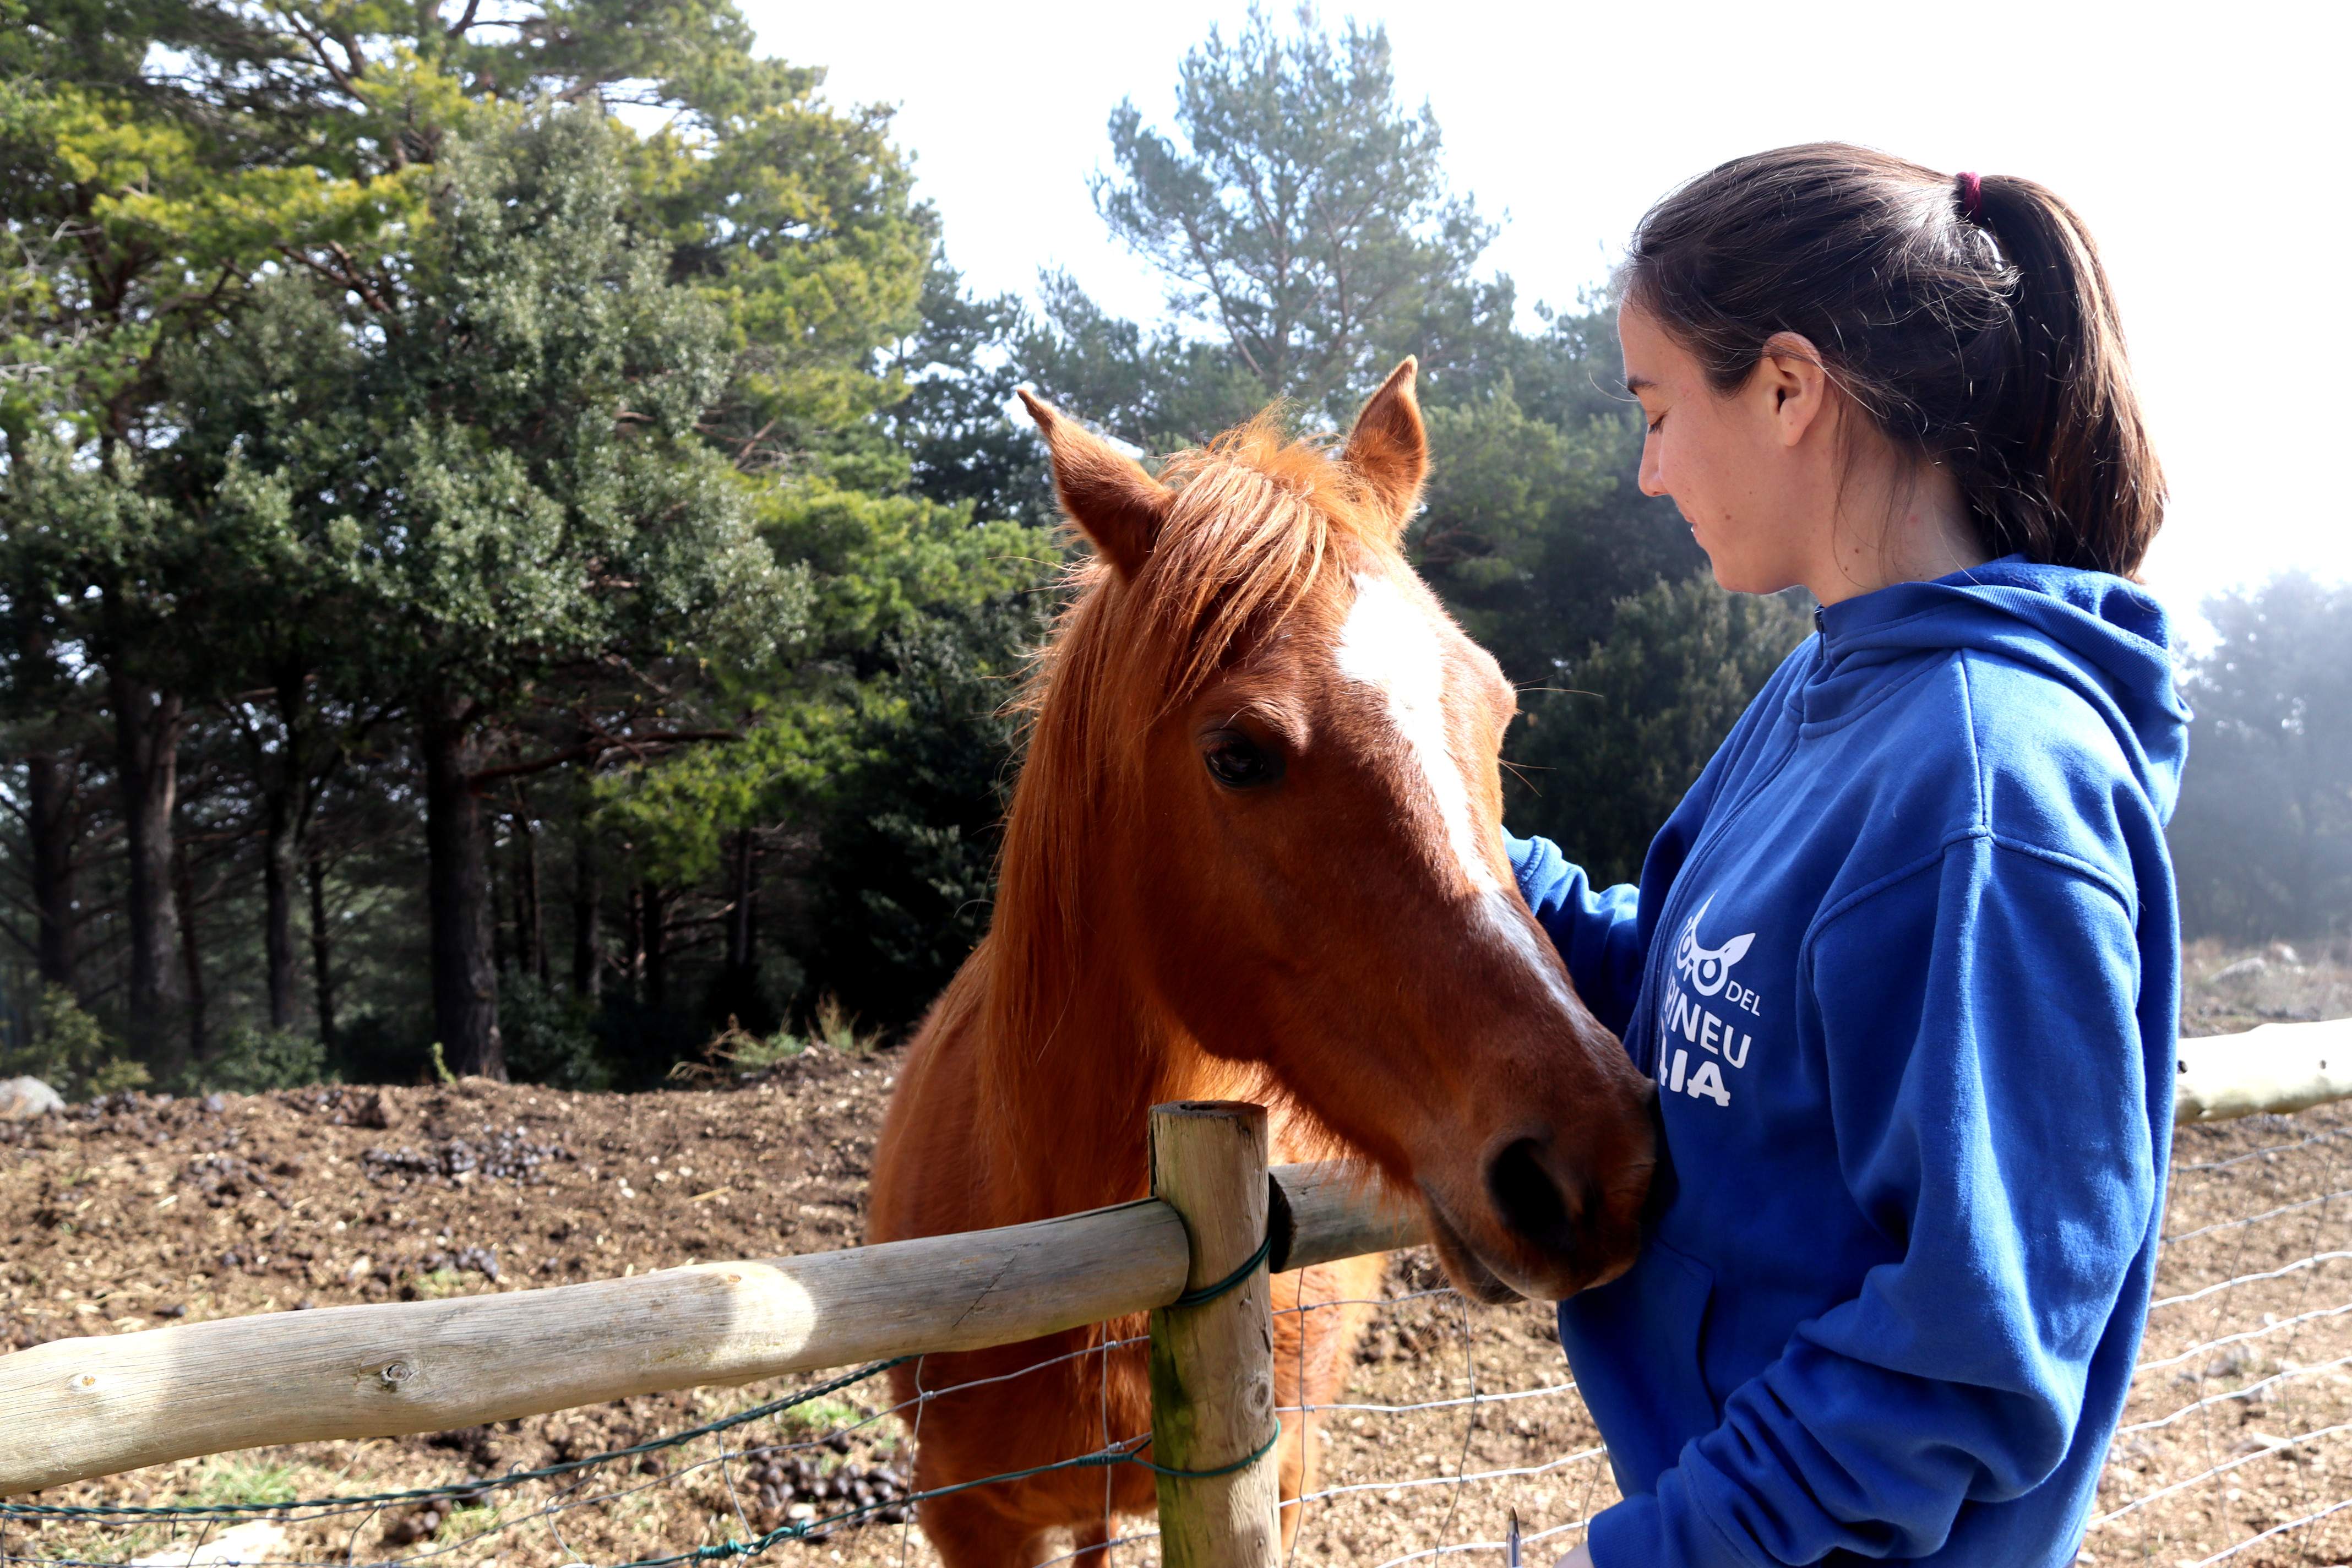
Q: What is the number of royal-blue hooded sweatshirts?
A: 1